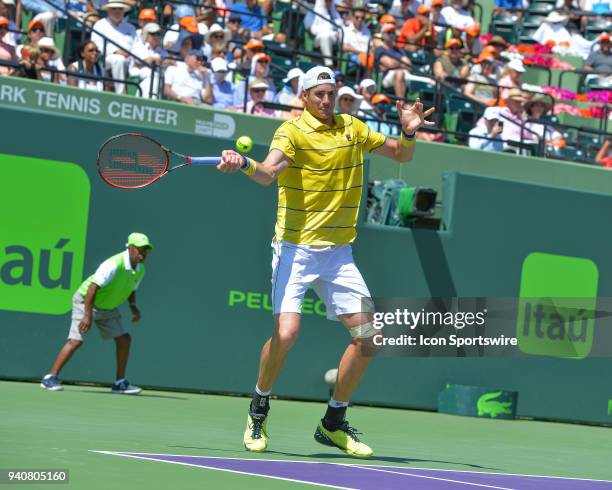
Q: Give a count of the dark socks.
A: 2